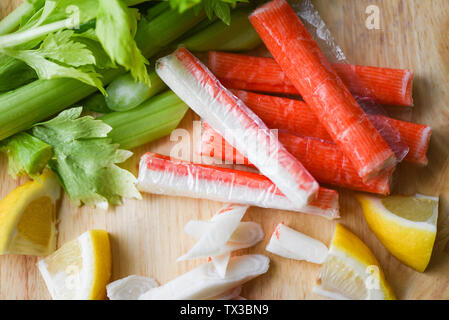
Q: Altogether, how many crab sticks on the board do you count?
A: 6